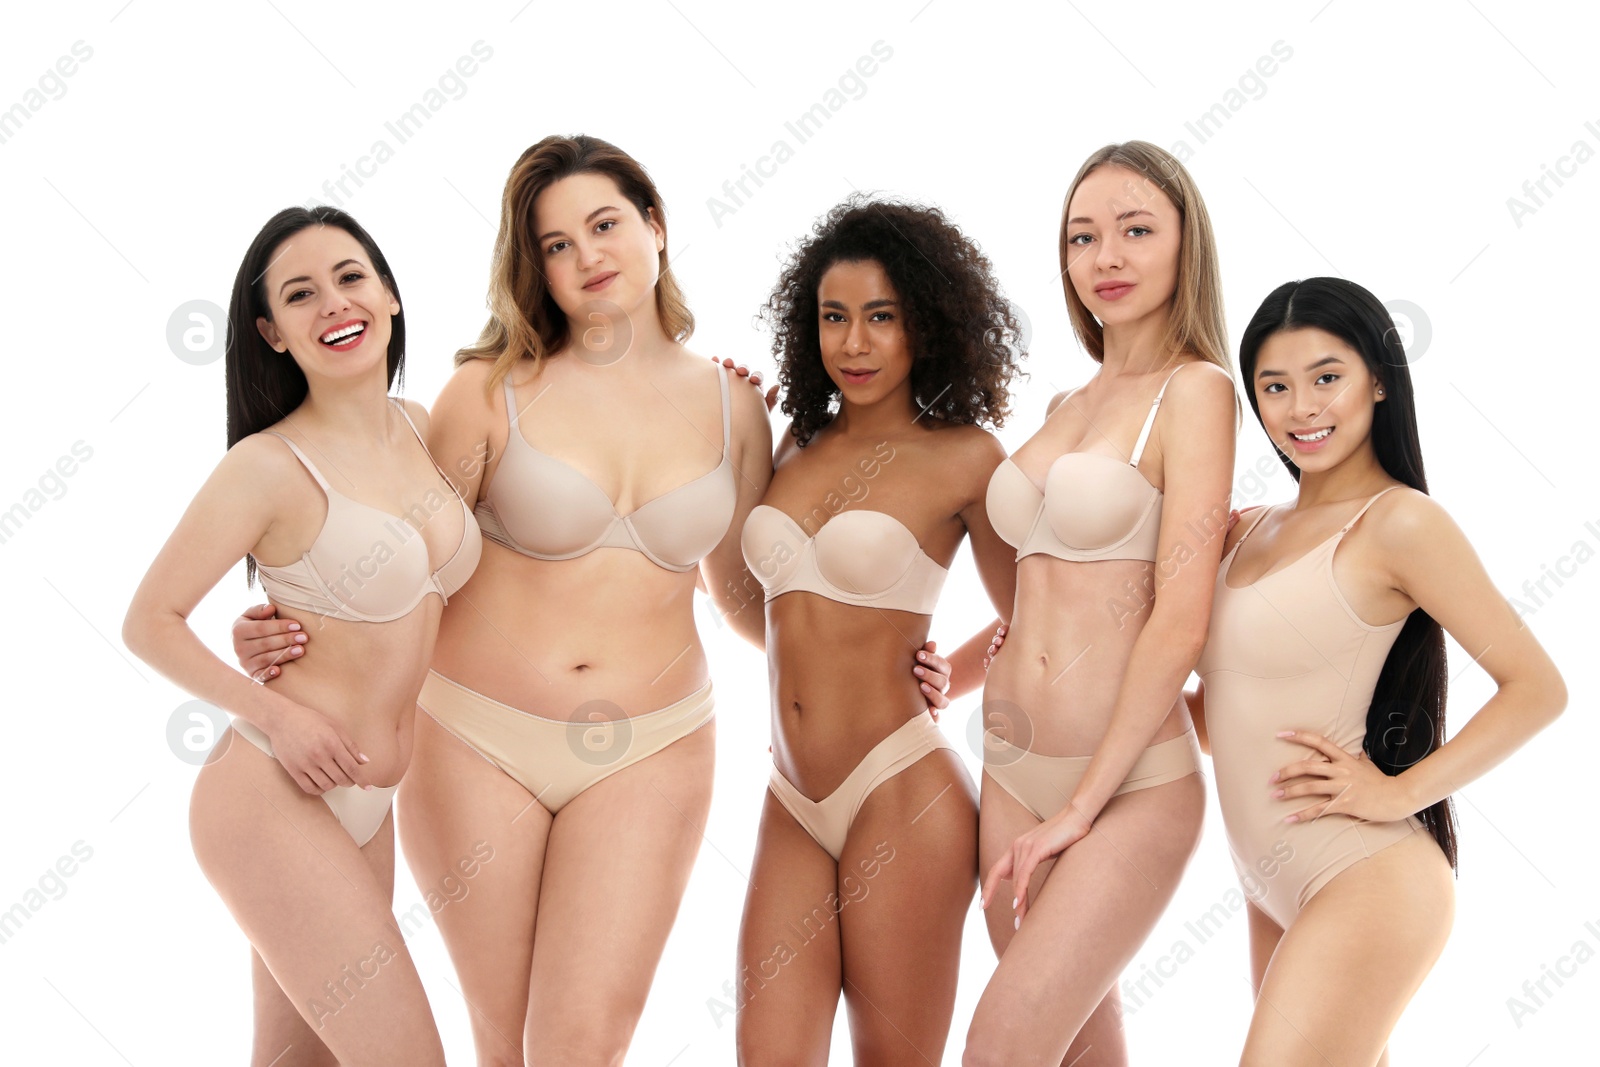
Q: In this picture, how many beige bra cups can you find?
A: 8